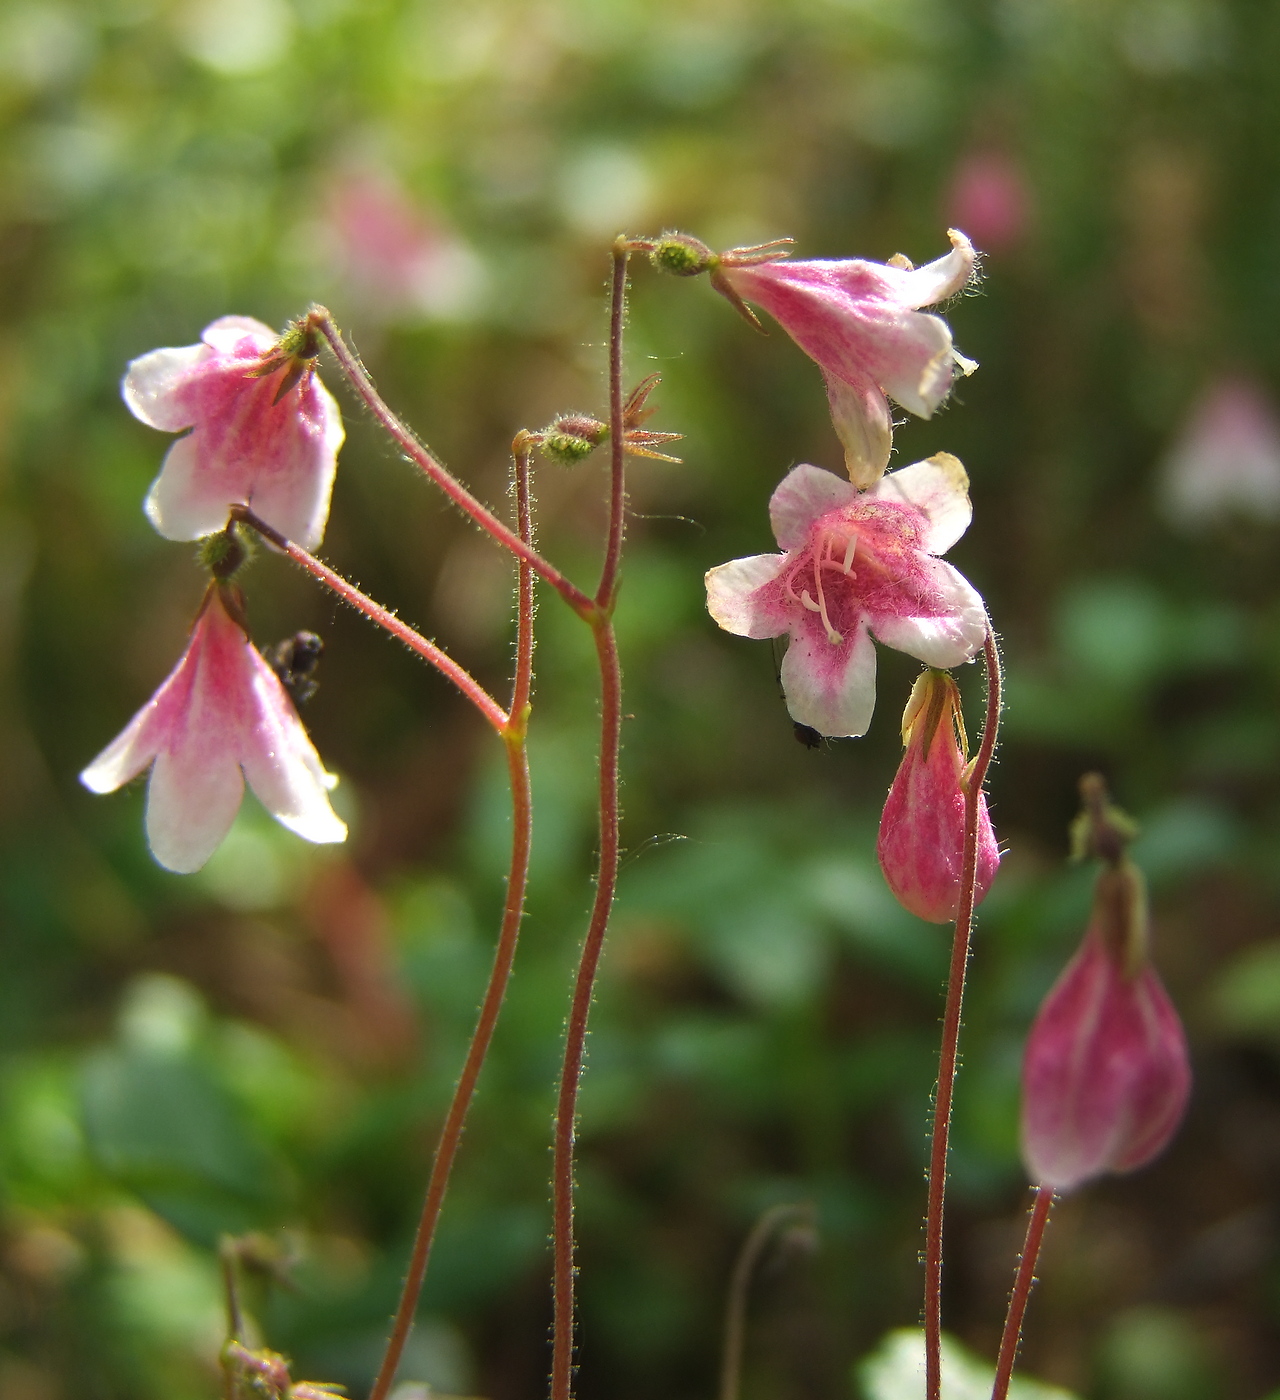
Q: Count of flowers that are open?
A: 4